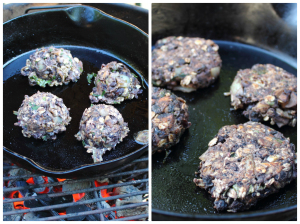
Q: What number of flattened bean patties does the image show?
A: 4